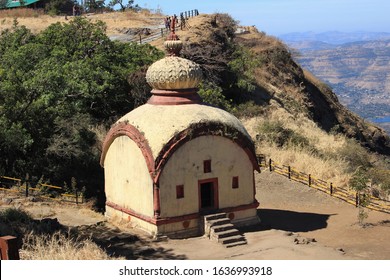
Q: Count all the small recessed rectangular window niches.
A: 3